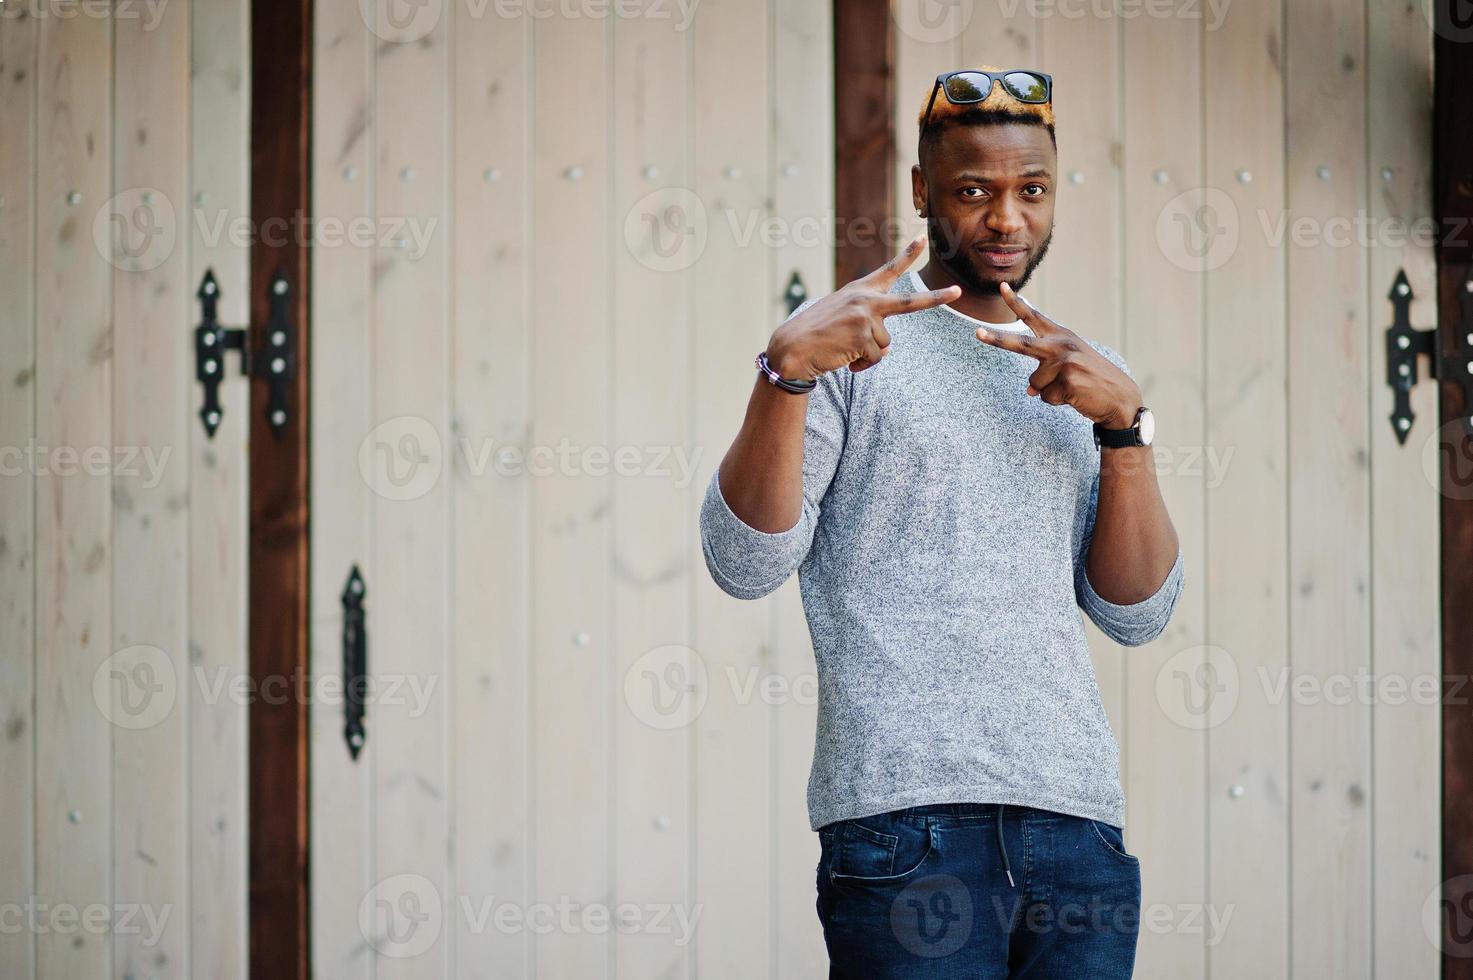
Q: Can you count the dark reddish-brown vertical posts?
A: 3